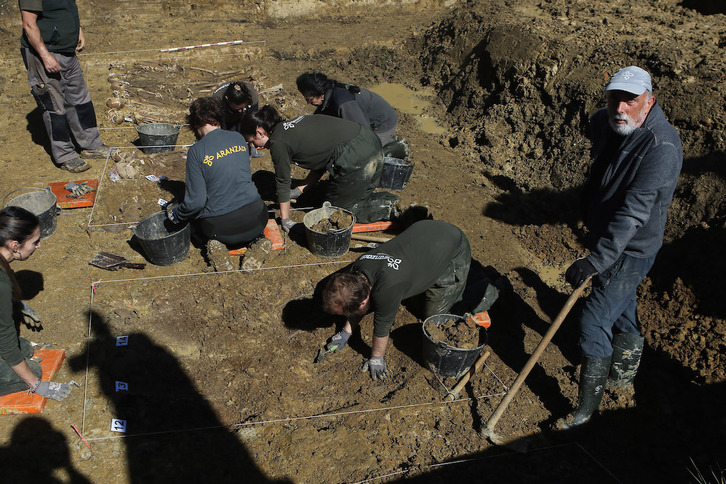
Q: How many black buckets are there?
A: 6